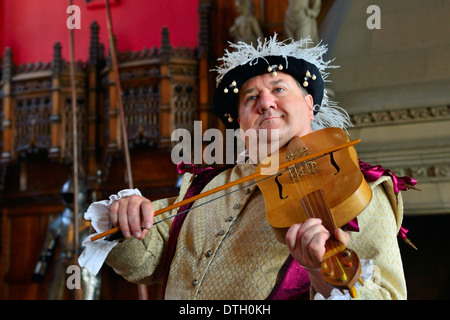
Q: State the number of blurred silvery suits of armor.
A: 1